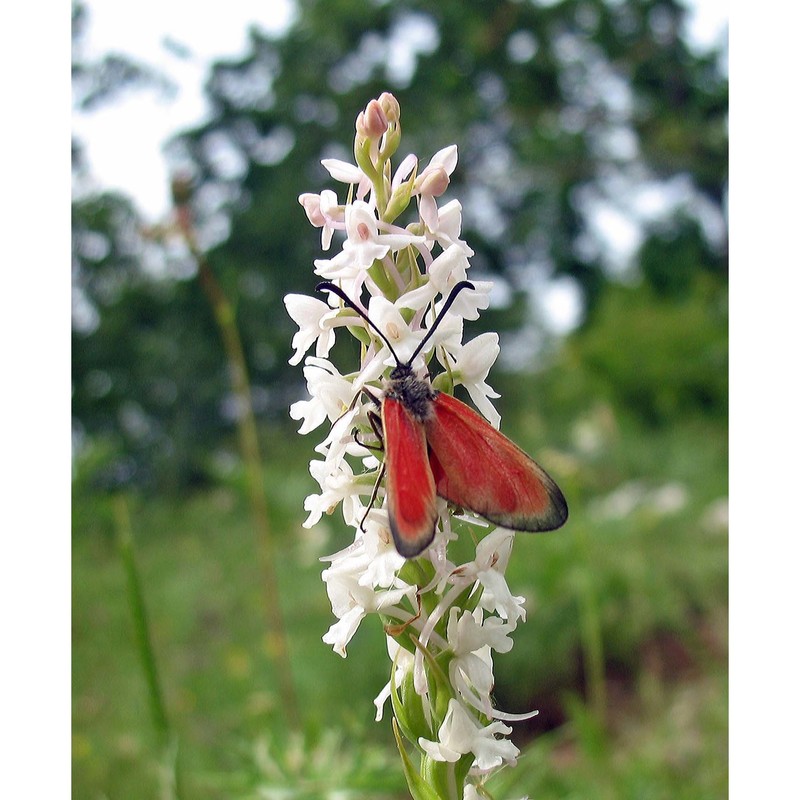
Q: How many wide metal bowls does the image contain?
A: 0